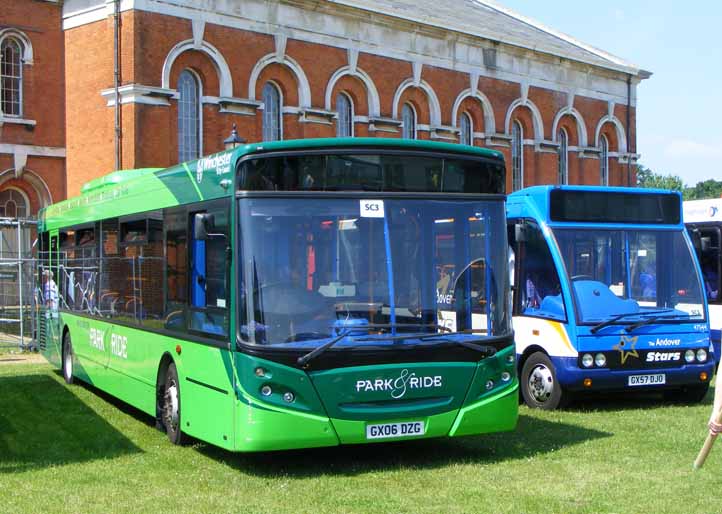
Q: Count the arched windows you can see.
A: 10